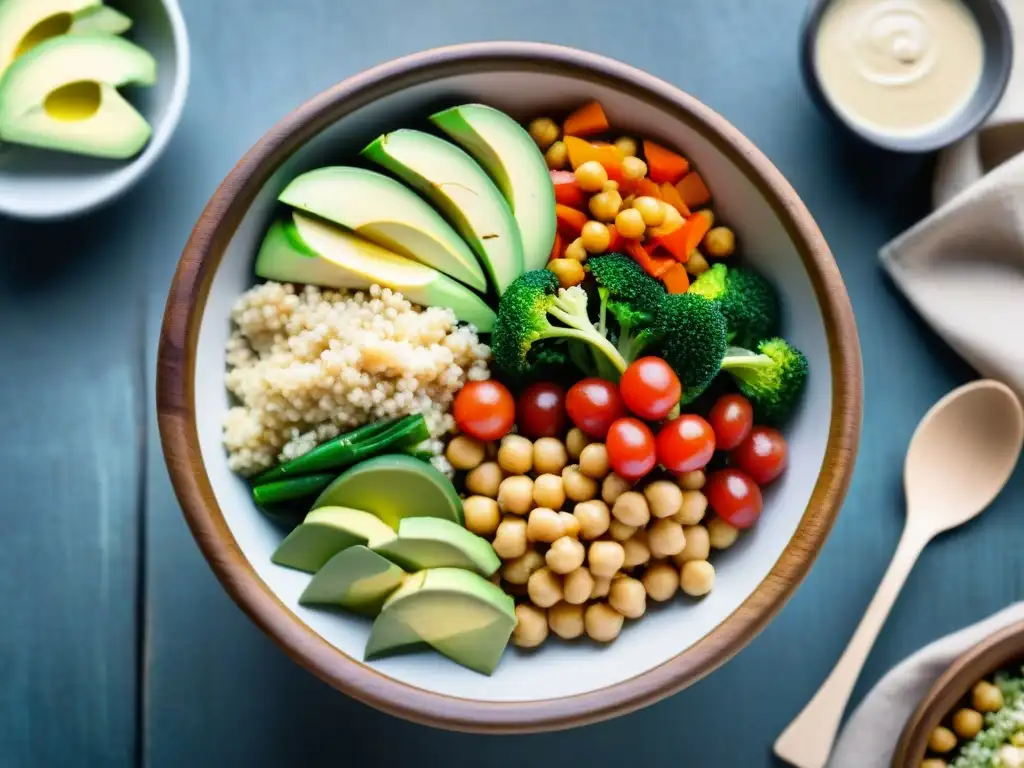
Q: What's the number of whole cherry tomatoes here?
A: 9